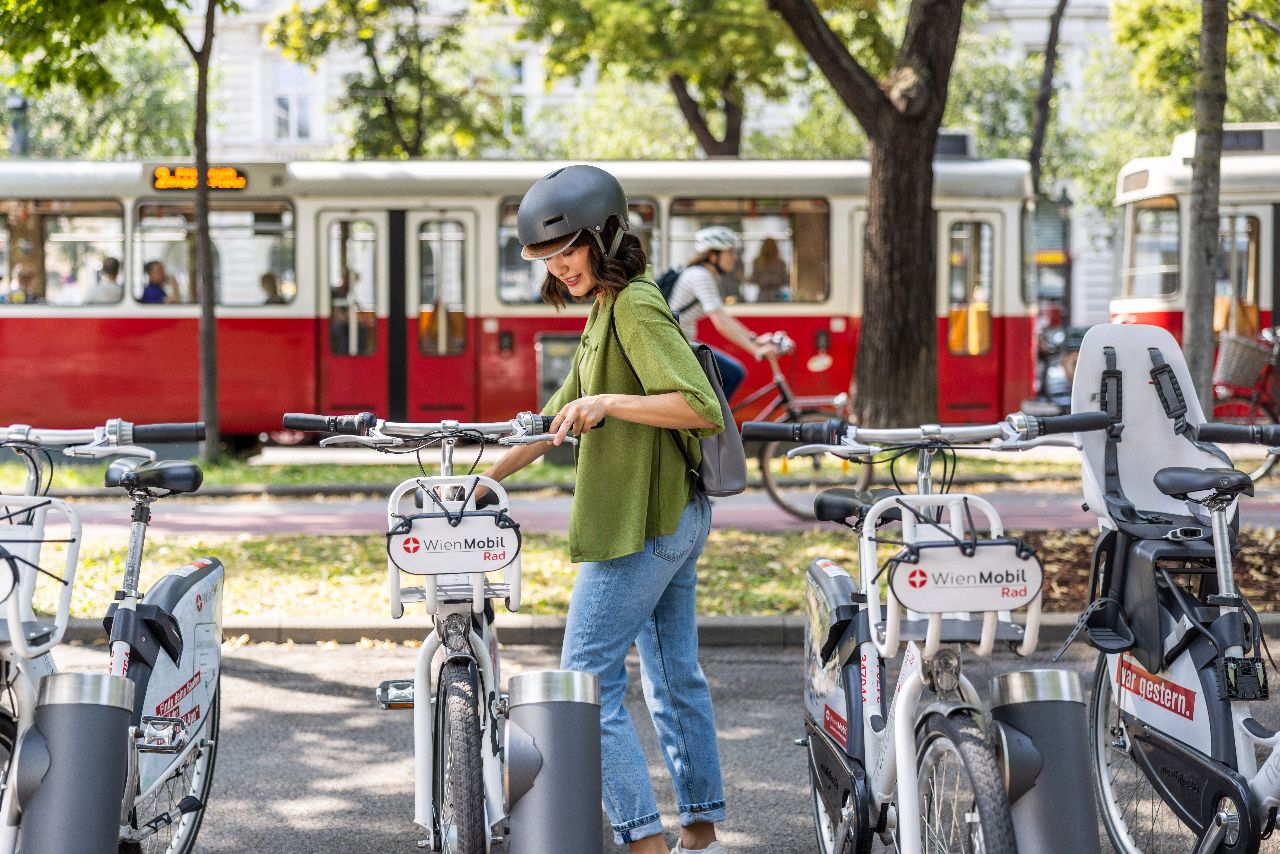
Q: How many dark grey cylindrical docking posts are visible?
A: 3